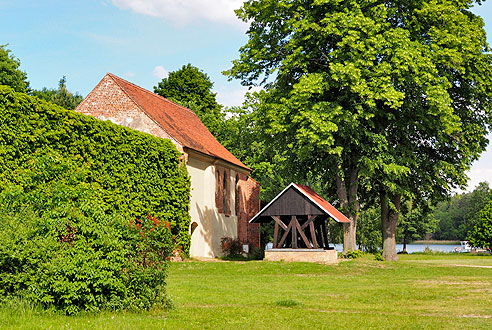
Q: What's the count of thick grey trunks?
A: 2